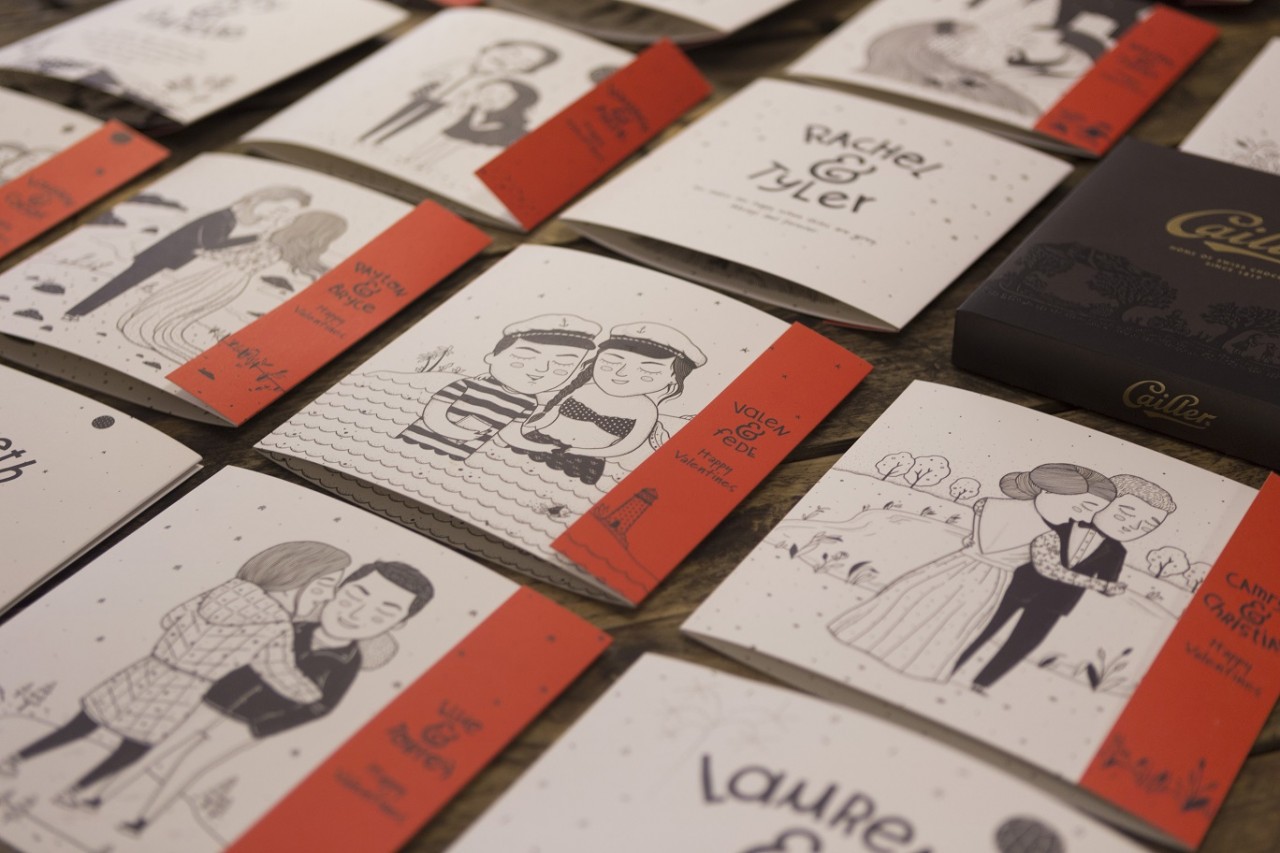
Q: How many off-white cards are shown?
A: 13